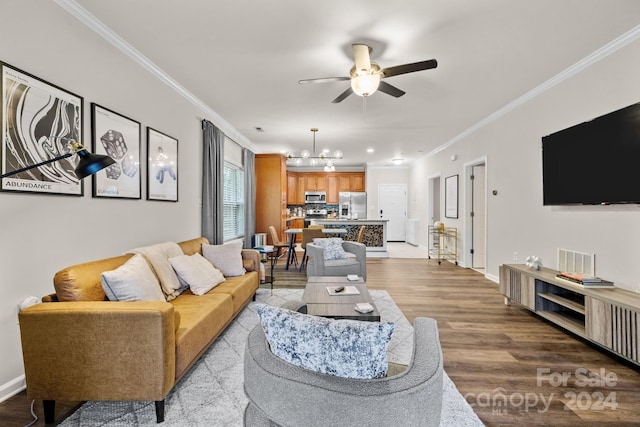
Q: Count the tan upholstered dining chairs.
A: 4